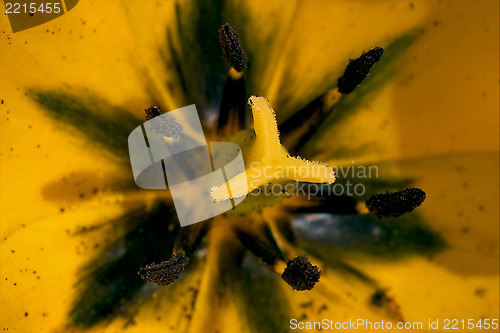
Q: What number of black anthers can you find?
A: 6